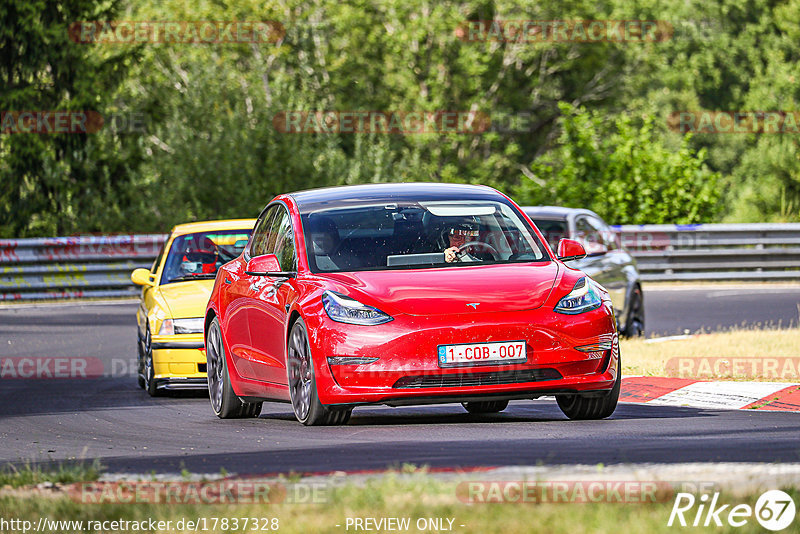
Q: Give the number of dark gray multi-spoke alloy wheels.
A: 2